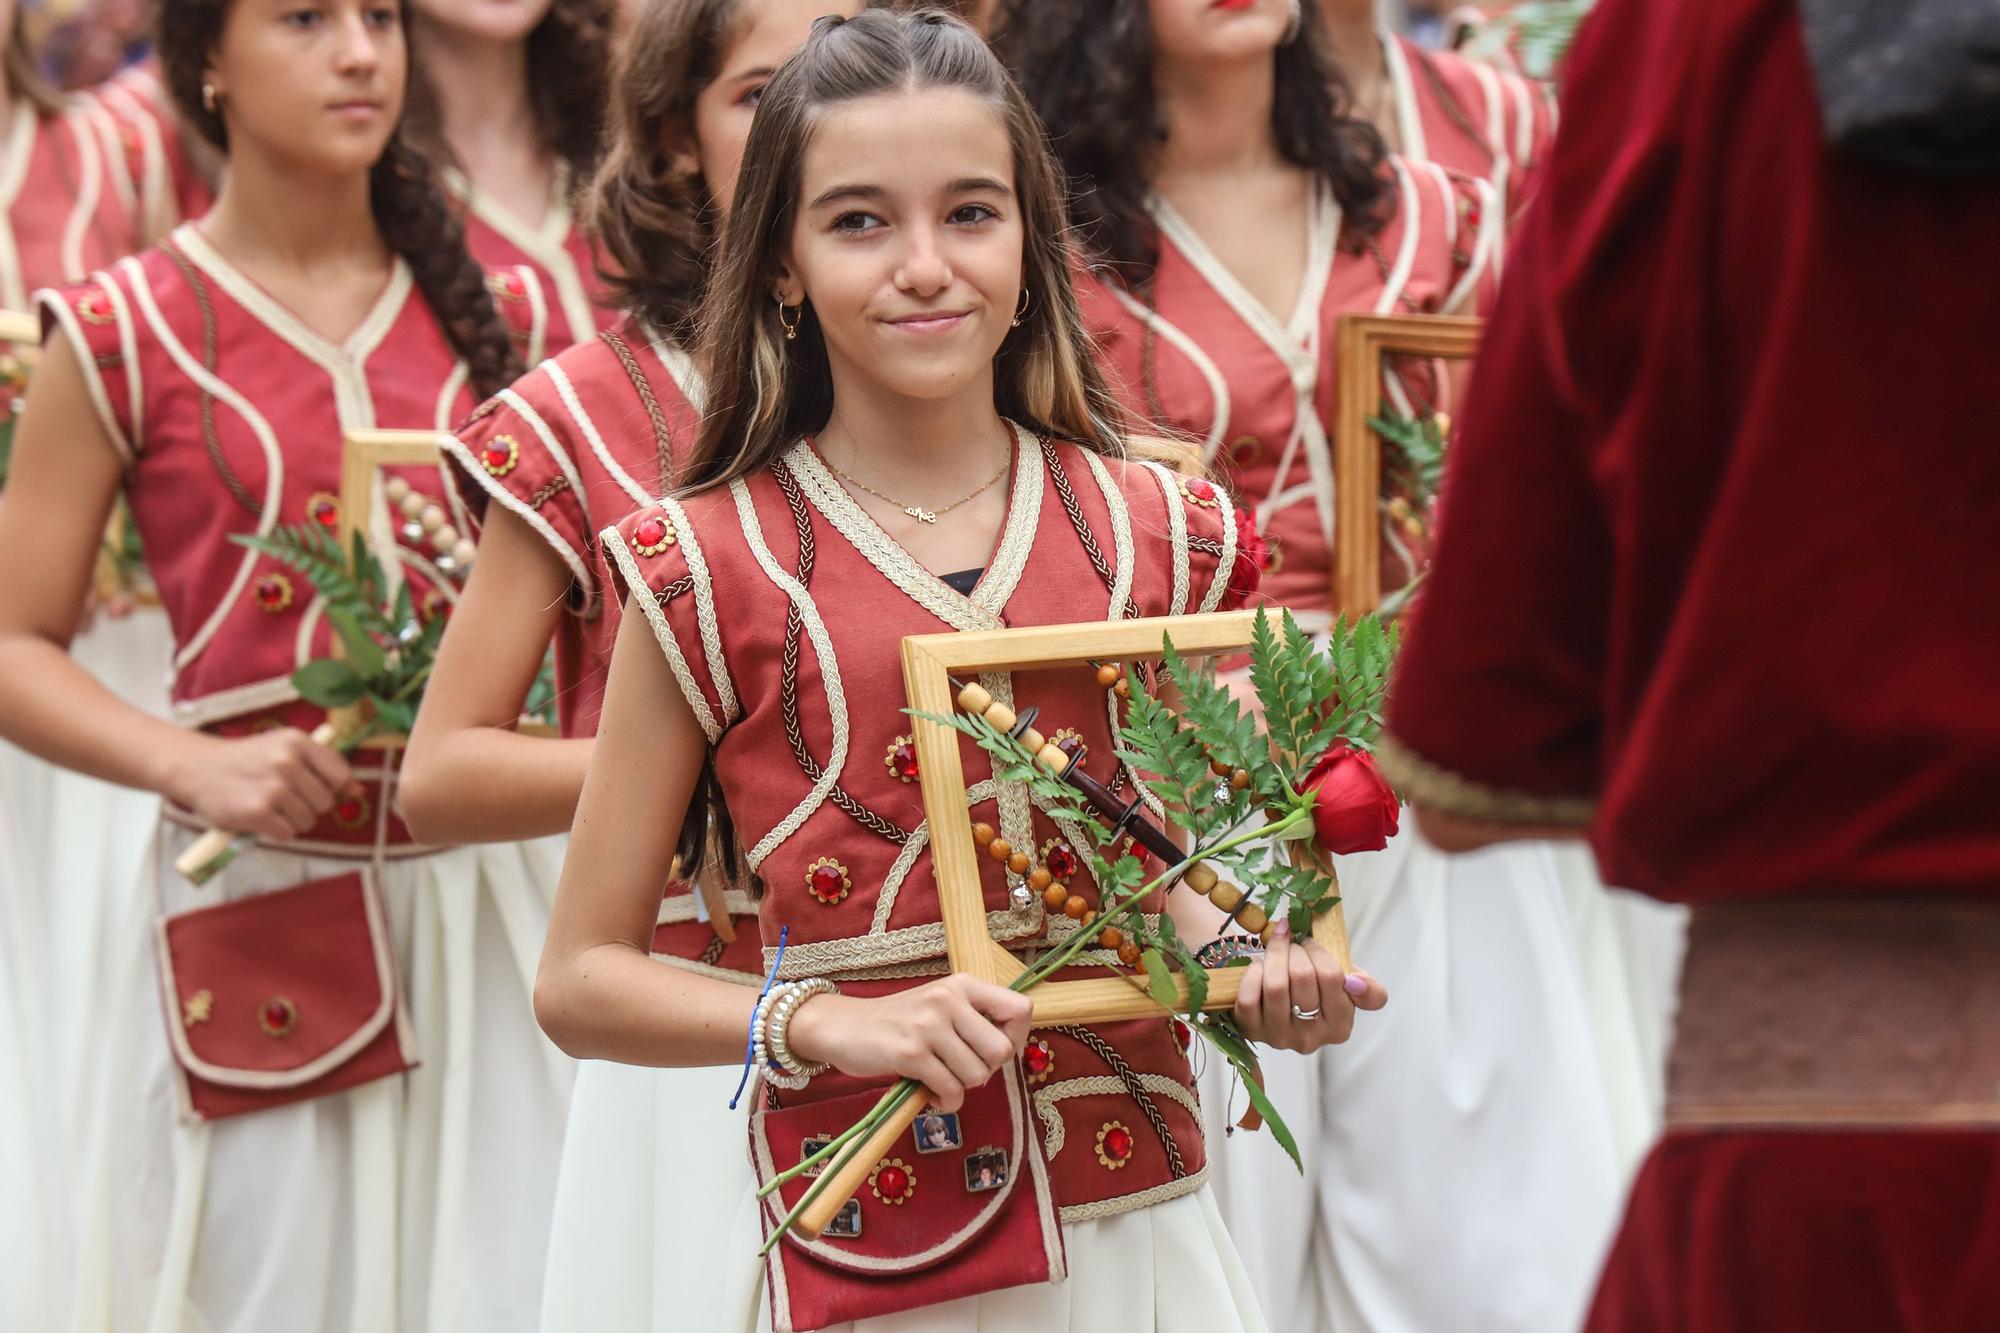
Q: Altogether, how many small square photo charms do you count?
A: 4